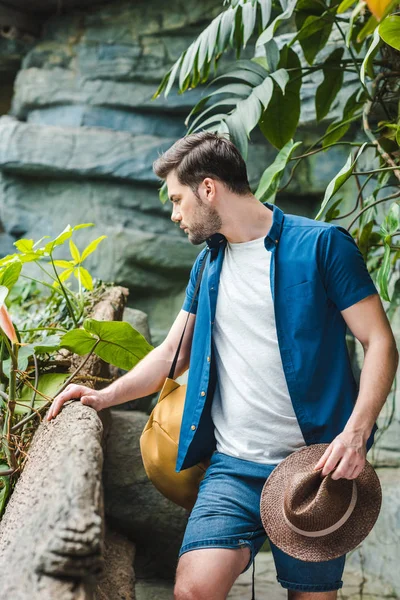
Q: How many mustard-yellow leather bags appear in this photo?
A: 1